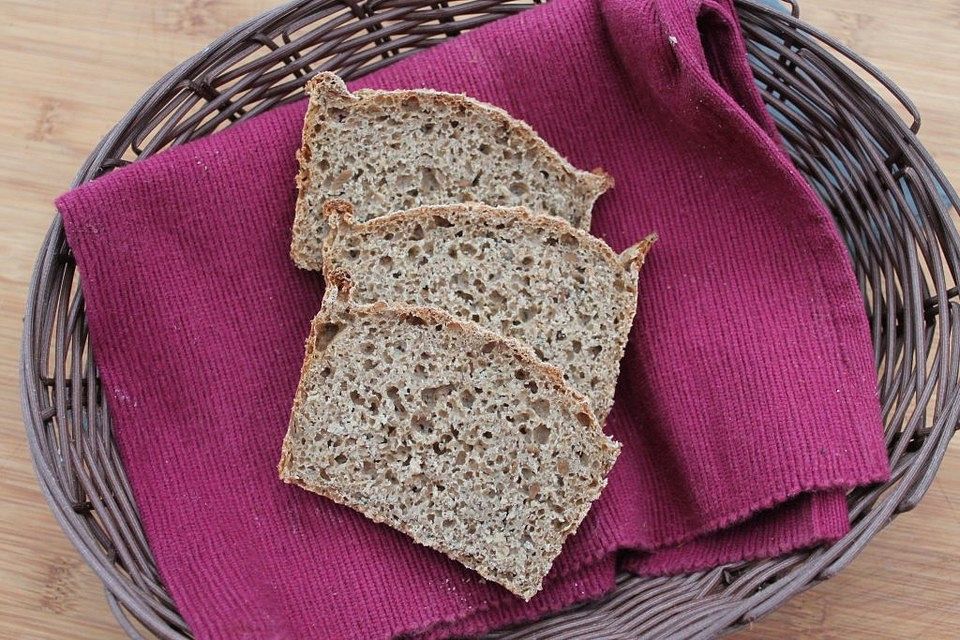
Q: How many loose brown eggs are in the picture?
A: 0